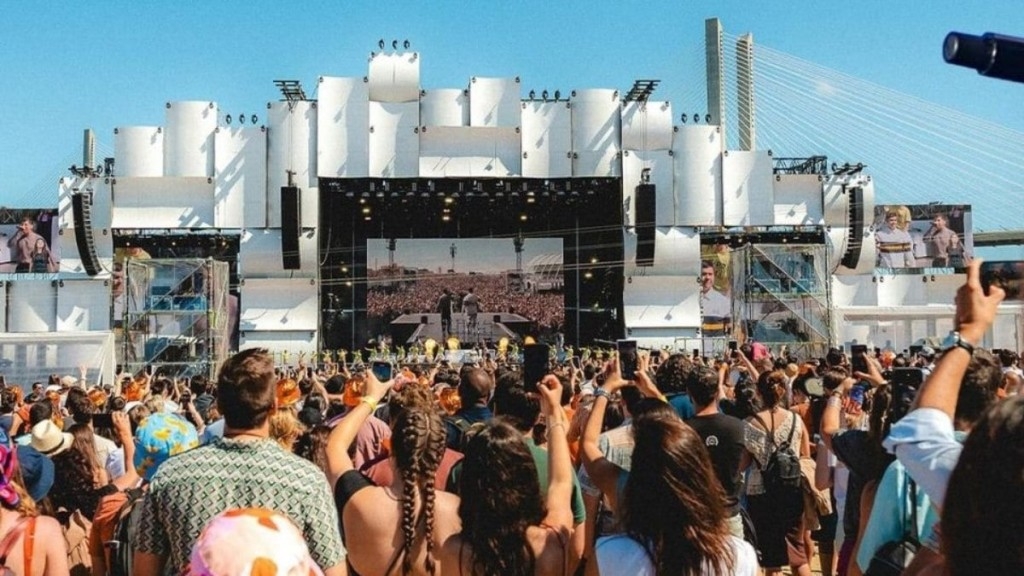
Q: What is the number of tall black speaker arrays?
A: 4